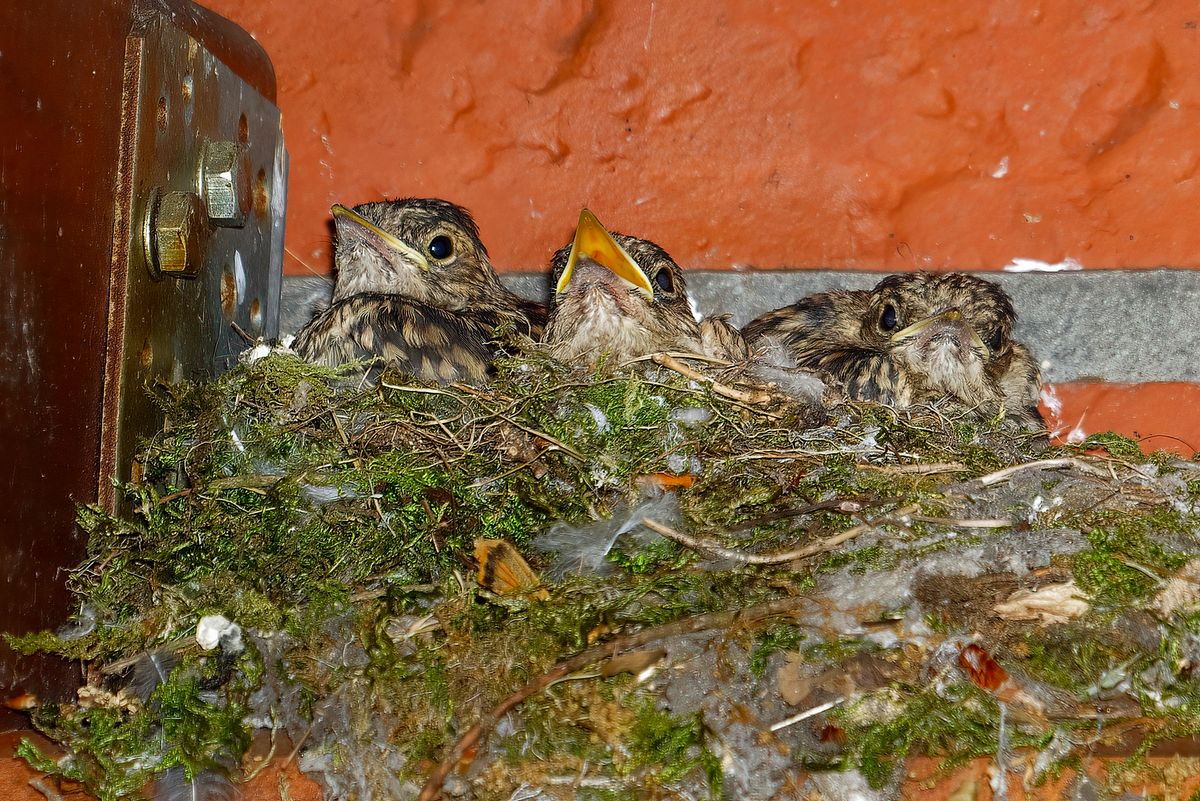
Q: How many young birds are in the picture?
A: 3